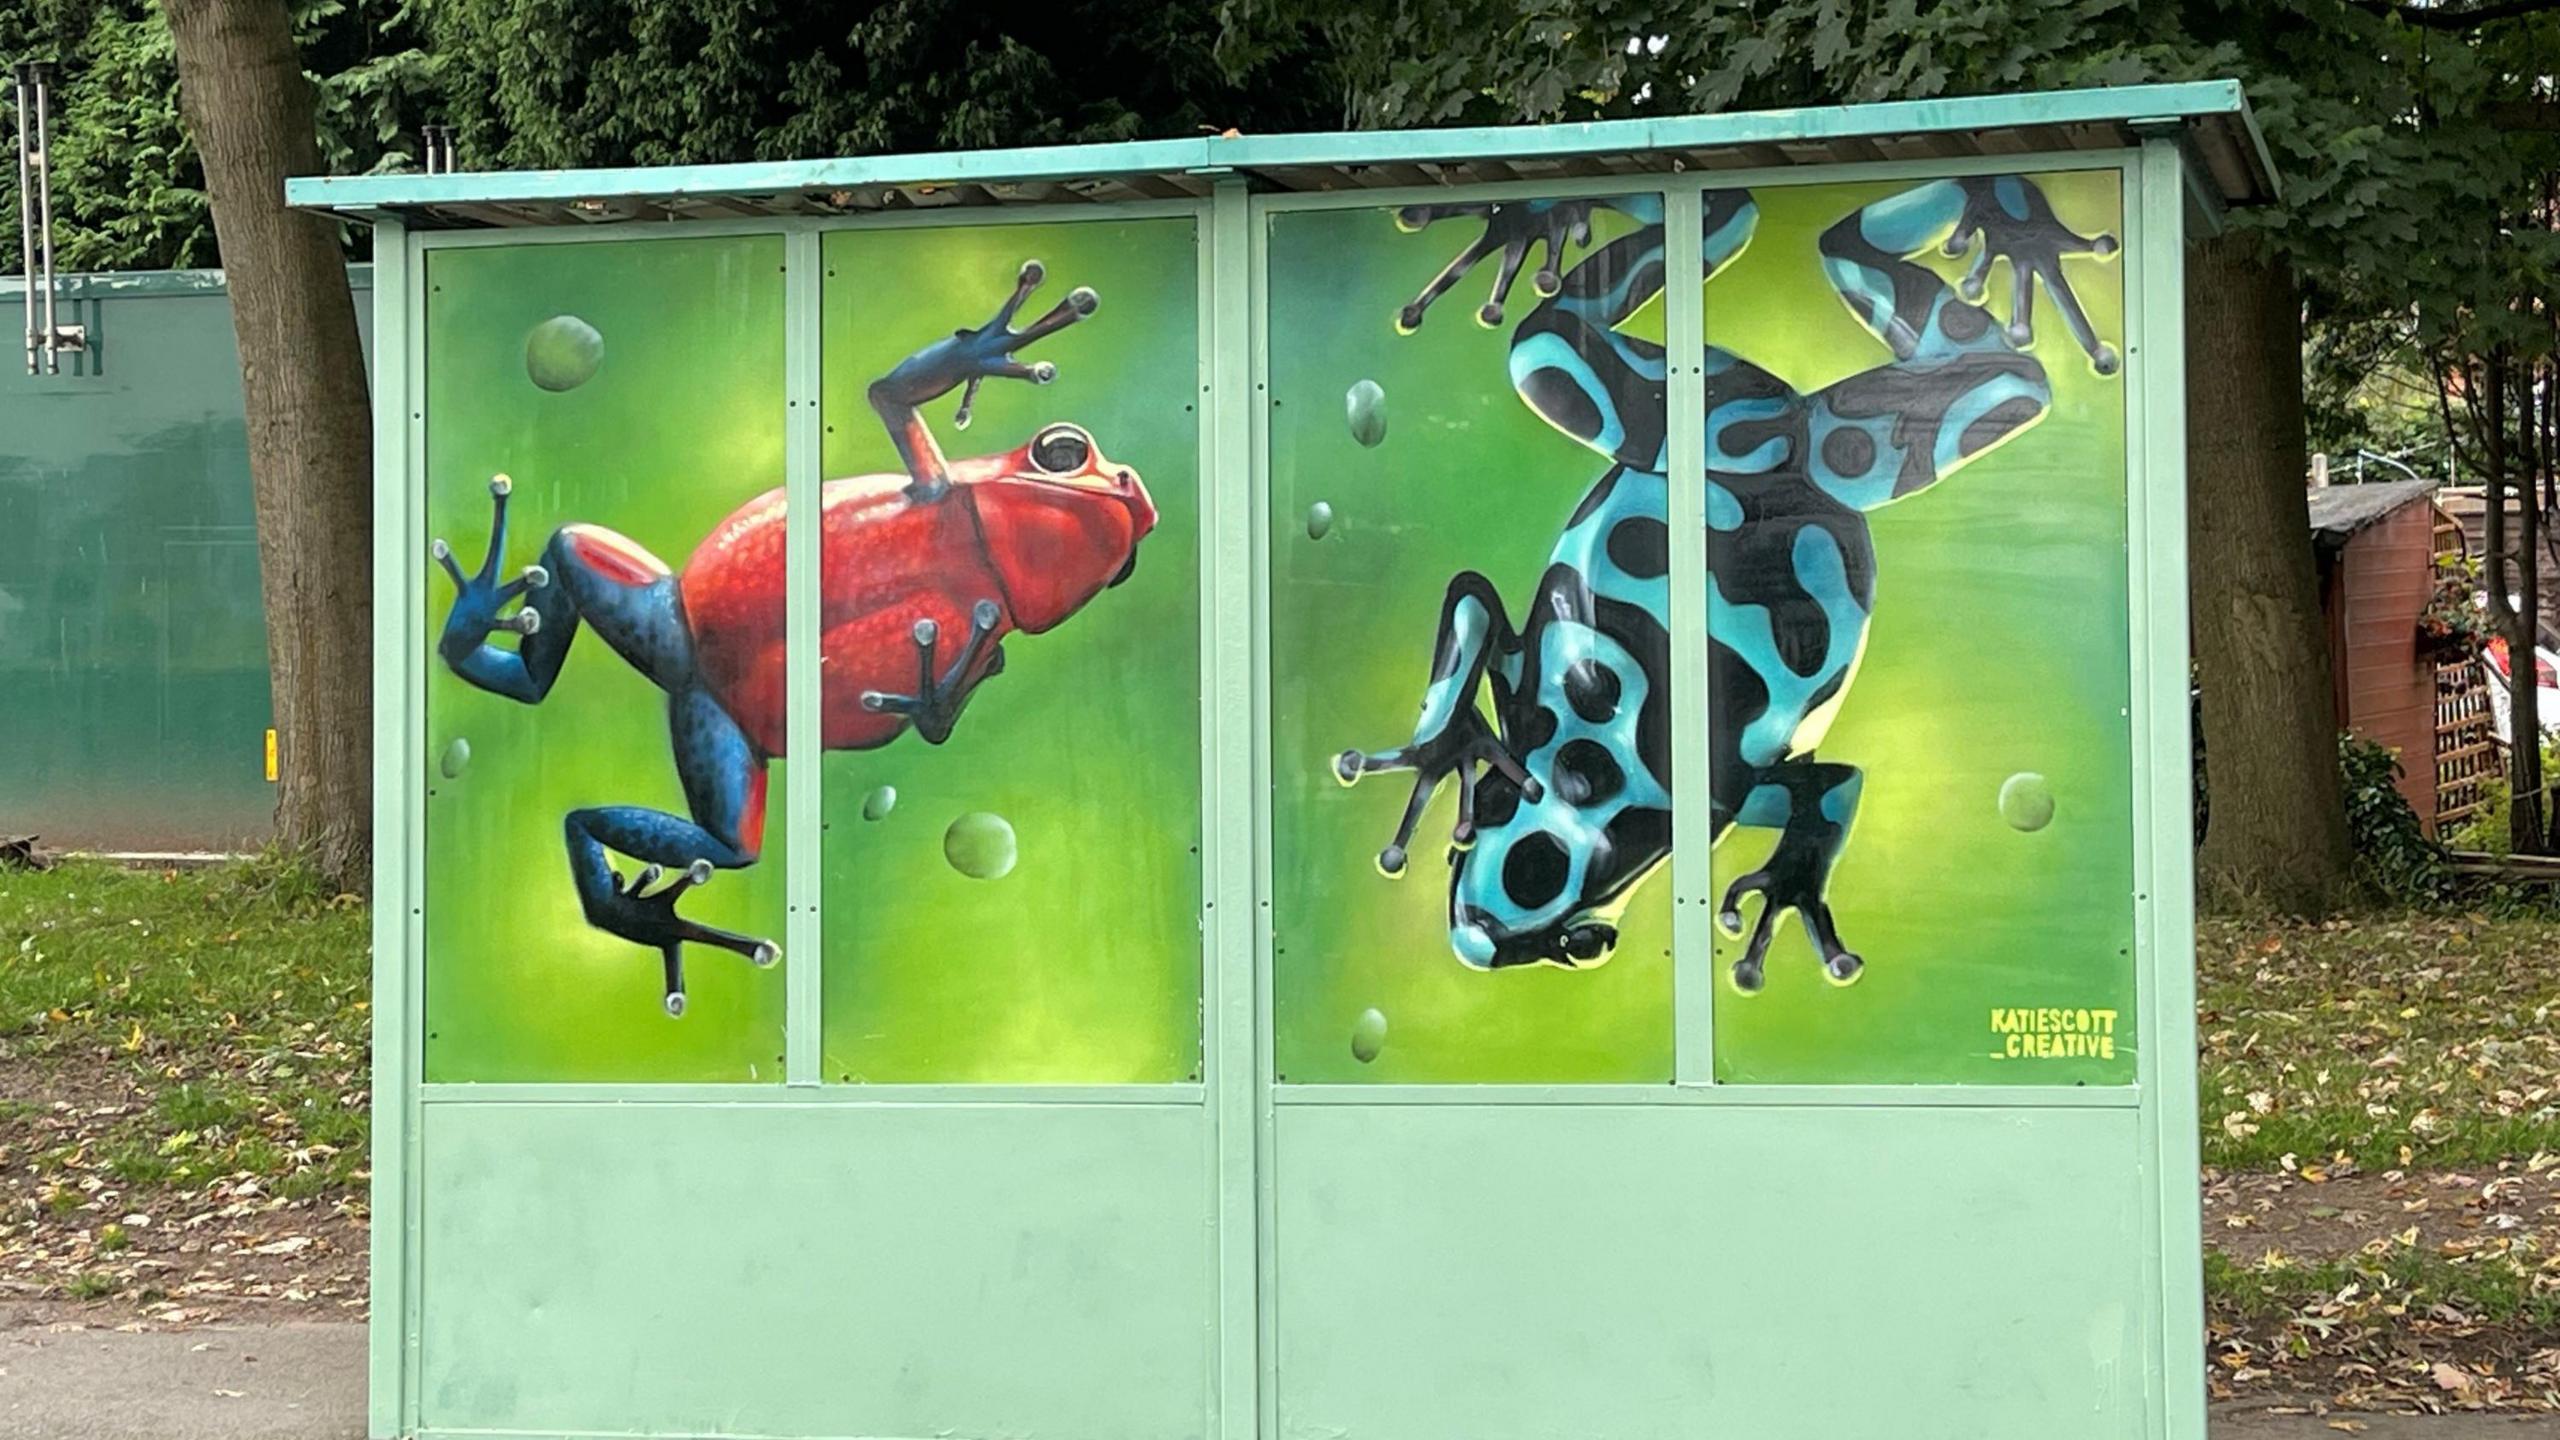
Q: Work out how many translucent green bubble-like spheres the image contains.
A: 8